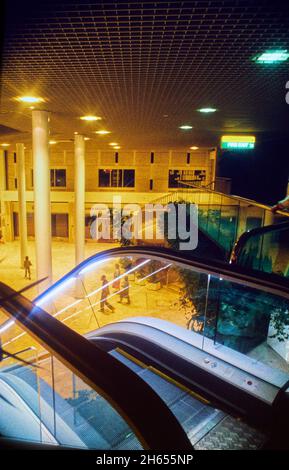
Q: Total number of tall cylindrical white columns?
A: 3